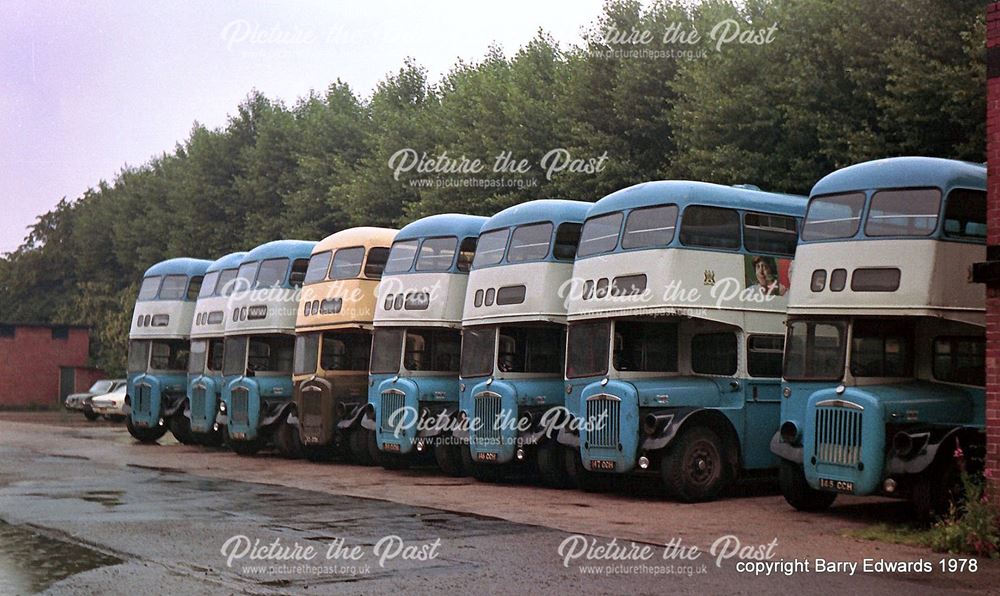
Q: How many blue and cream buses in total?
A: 7